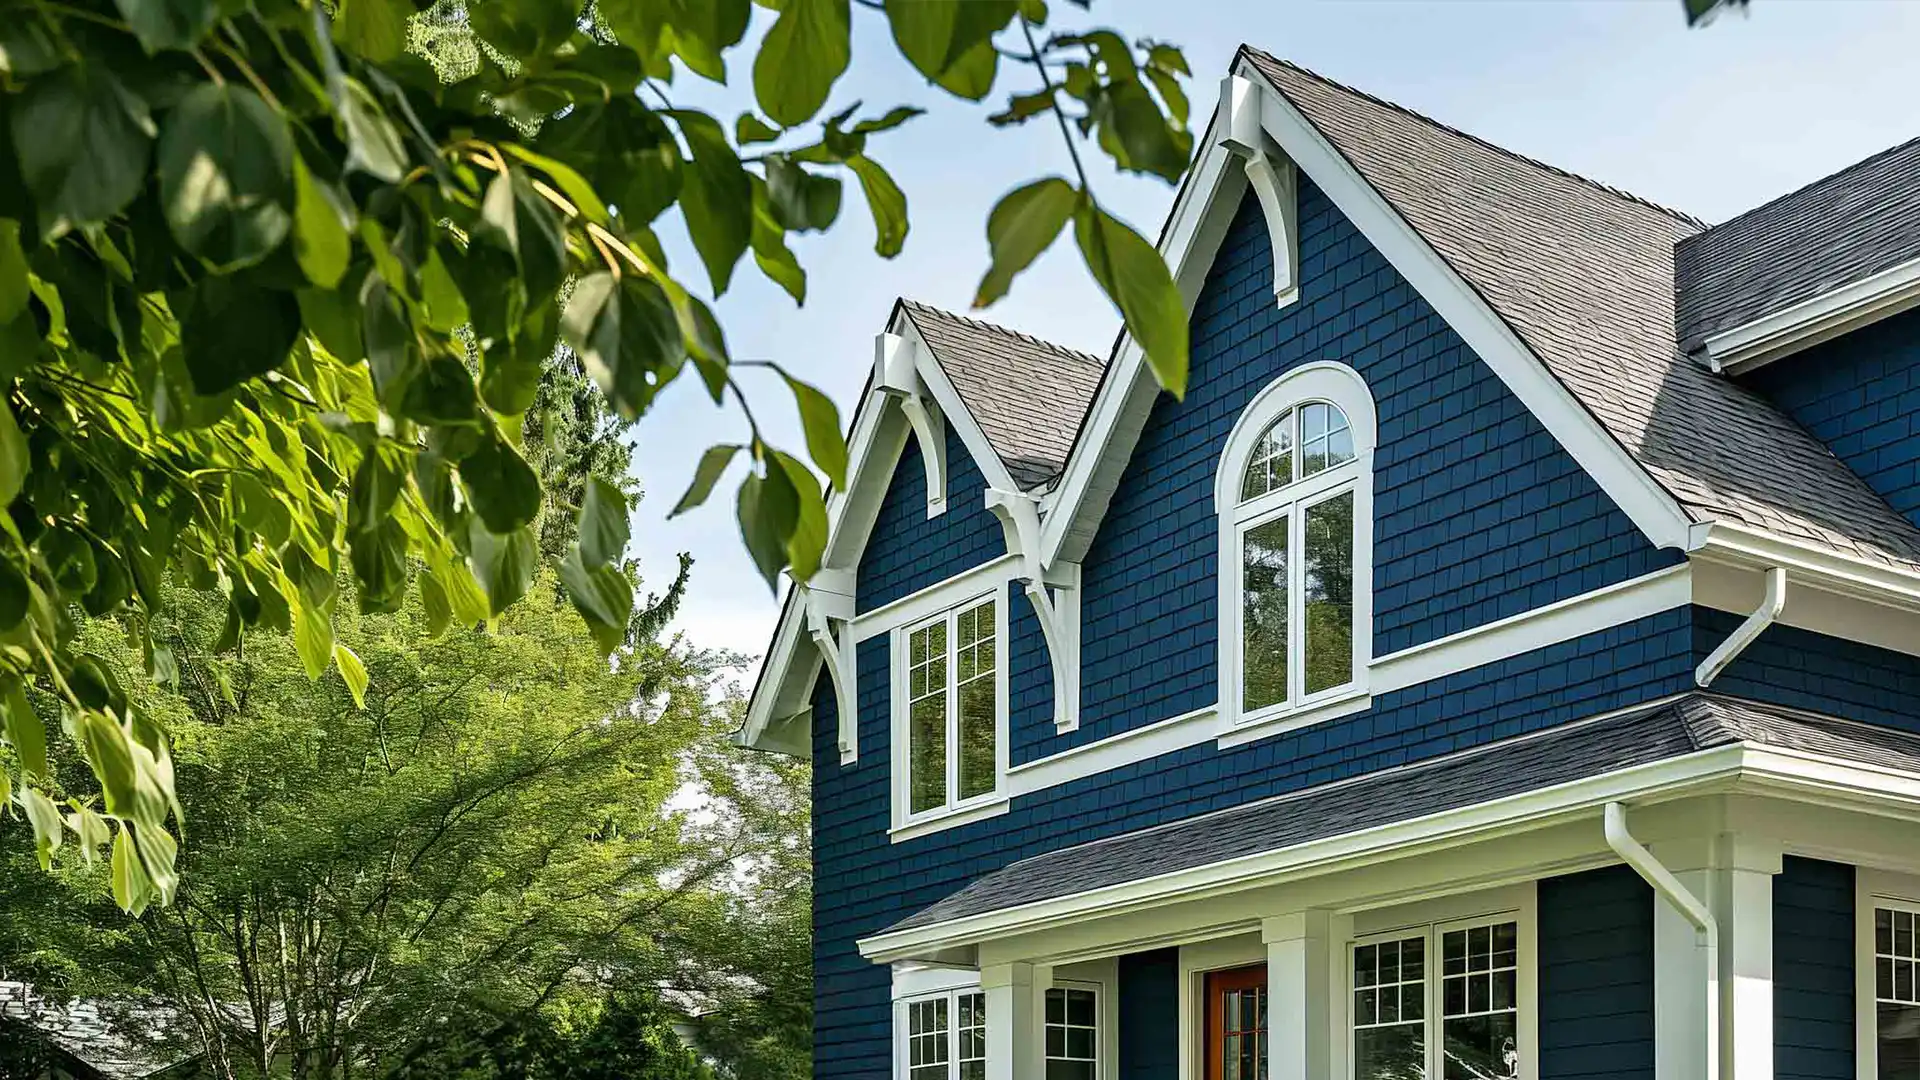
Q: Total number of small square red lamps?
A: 0